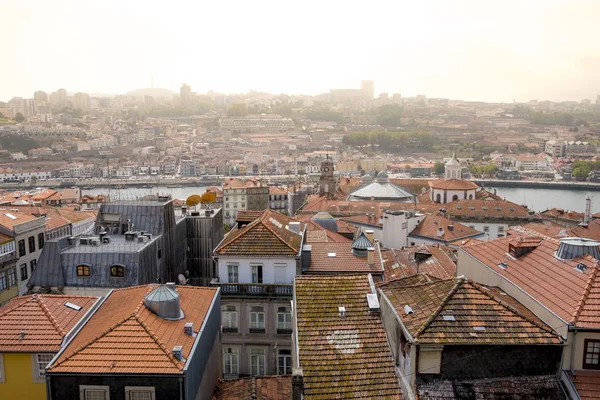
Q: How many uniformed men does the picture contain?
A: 0